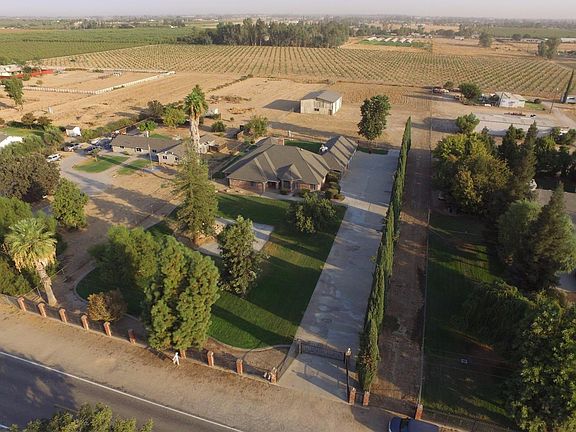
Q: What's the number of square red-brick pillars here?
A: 13